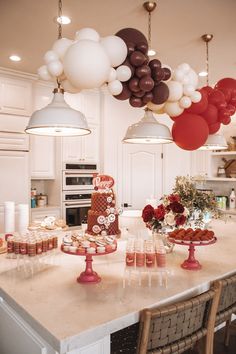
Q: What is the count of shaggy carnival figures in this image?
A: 0